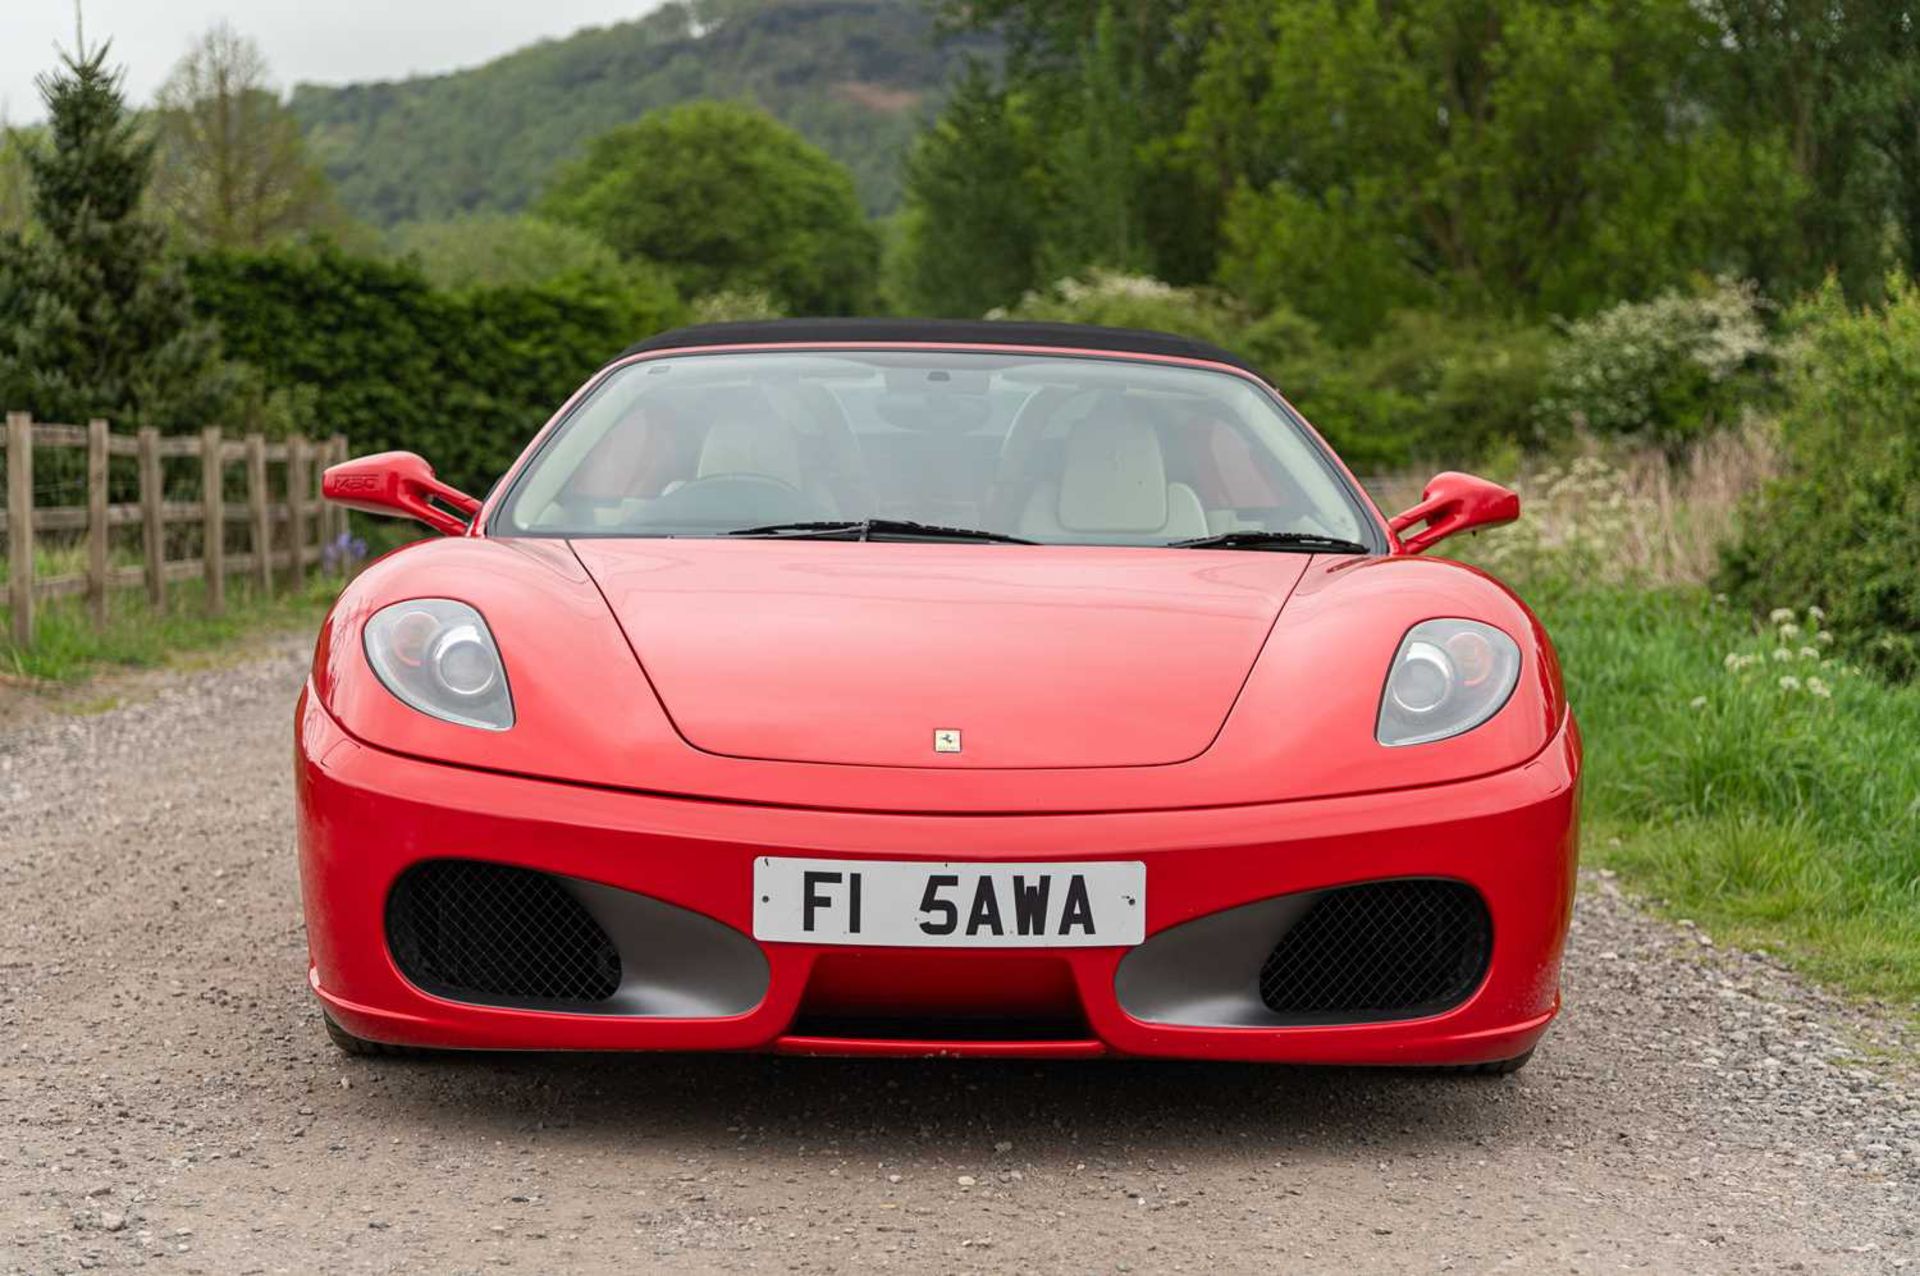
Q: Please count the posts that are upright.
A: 8